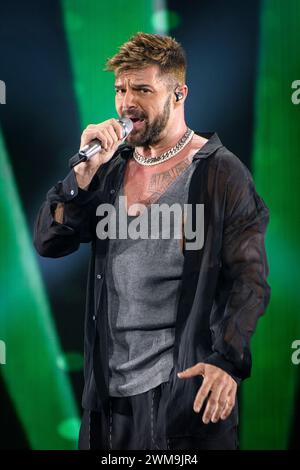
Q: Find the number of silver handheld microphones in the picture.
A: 1